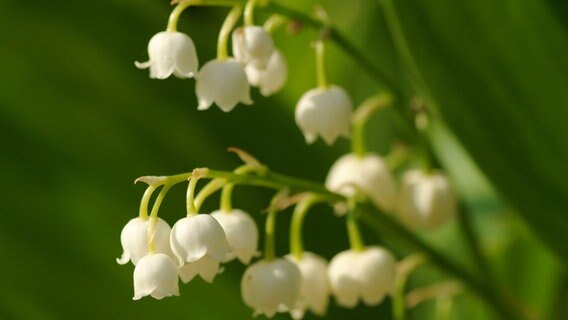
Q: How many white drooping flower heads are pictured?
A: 15